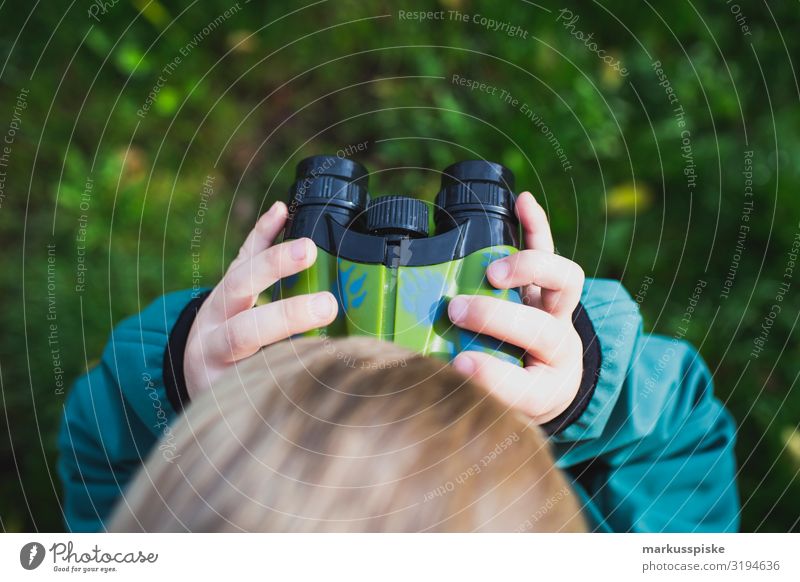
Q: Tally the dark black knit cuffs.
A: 2